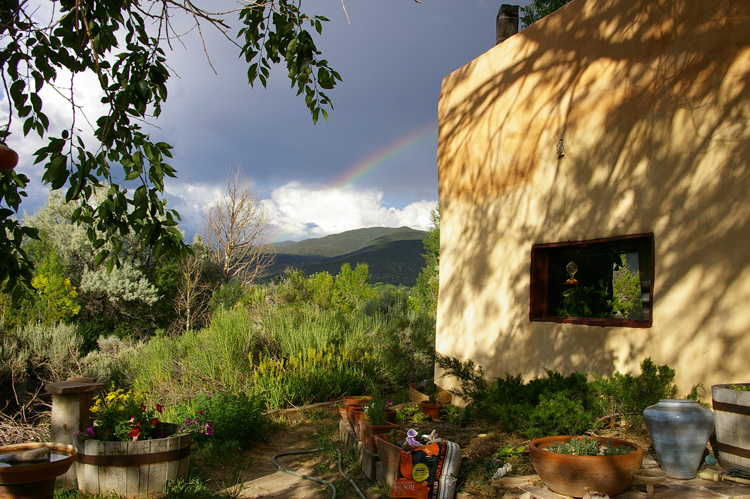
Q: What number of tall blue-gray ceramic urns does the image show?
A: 1